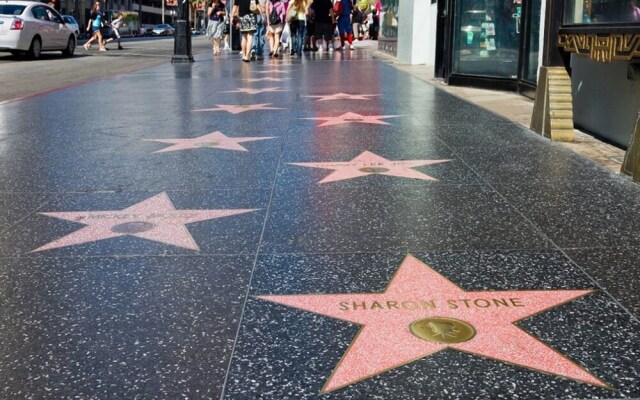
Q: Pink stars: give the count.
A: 11